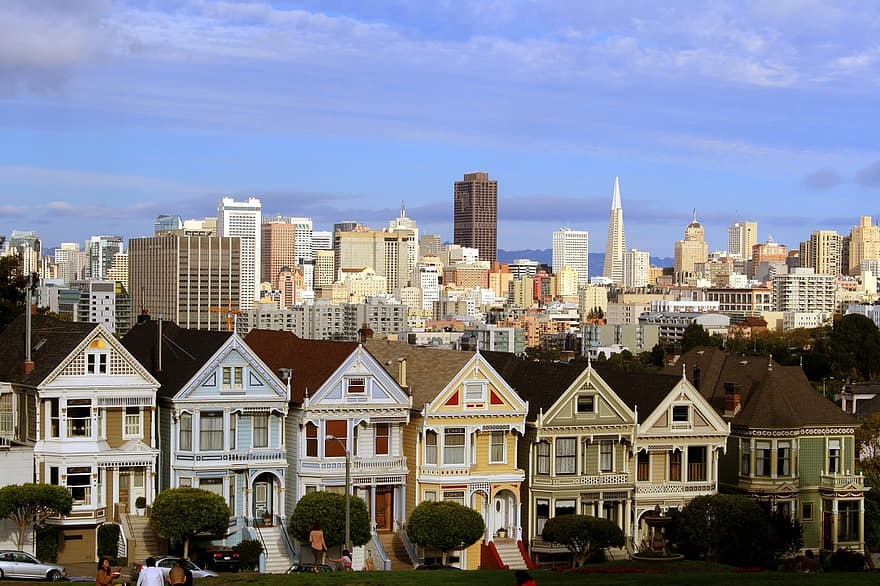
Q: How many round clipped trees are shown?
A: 5